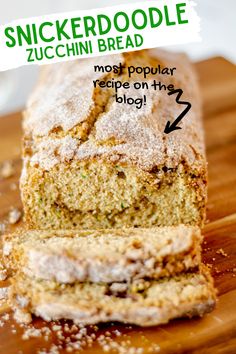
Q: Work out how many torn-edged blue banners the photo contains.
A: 0